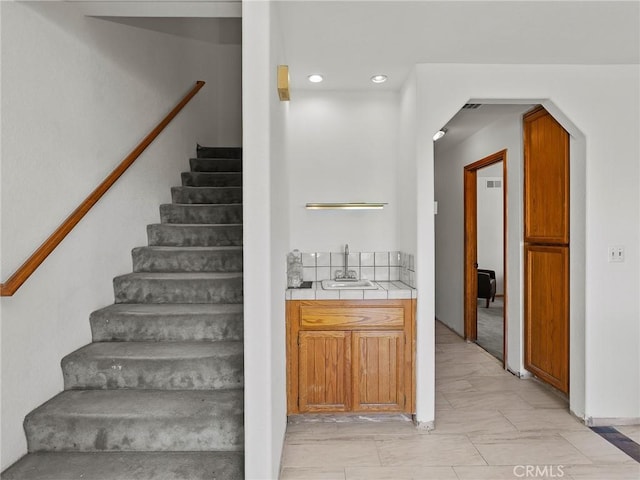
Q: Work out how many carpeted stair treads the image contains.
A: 12